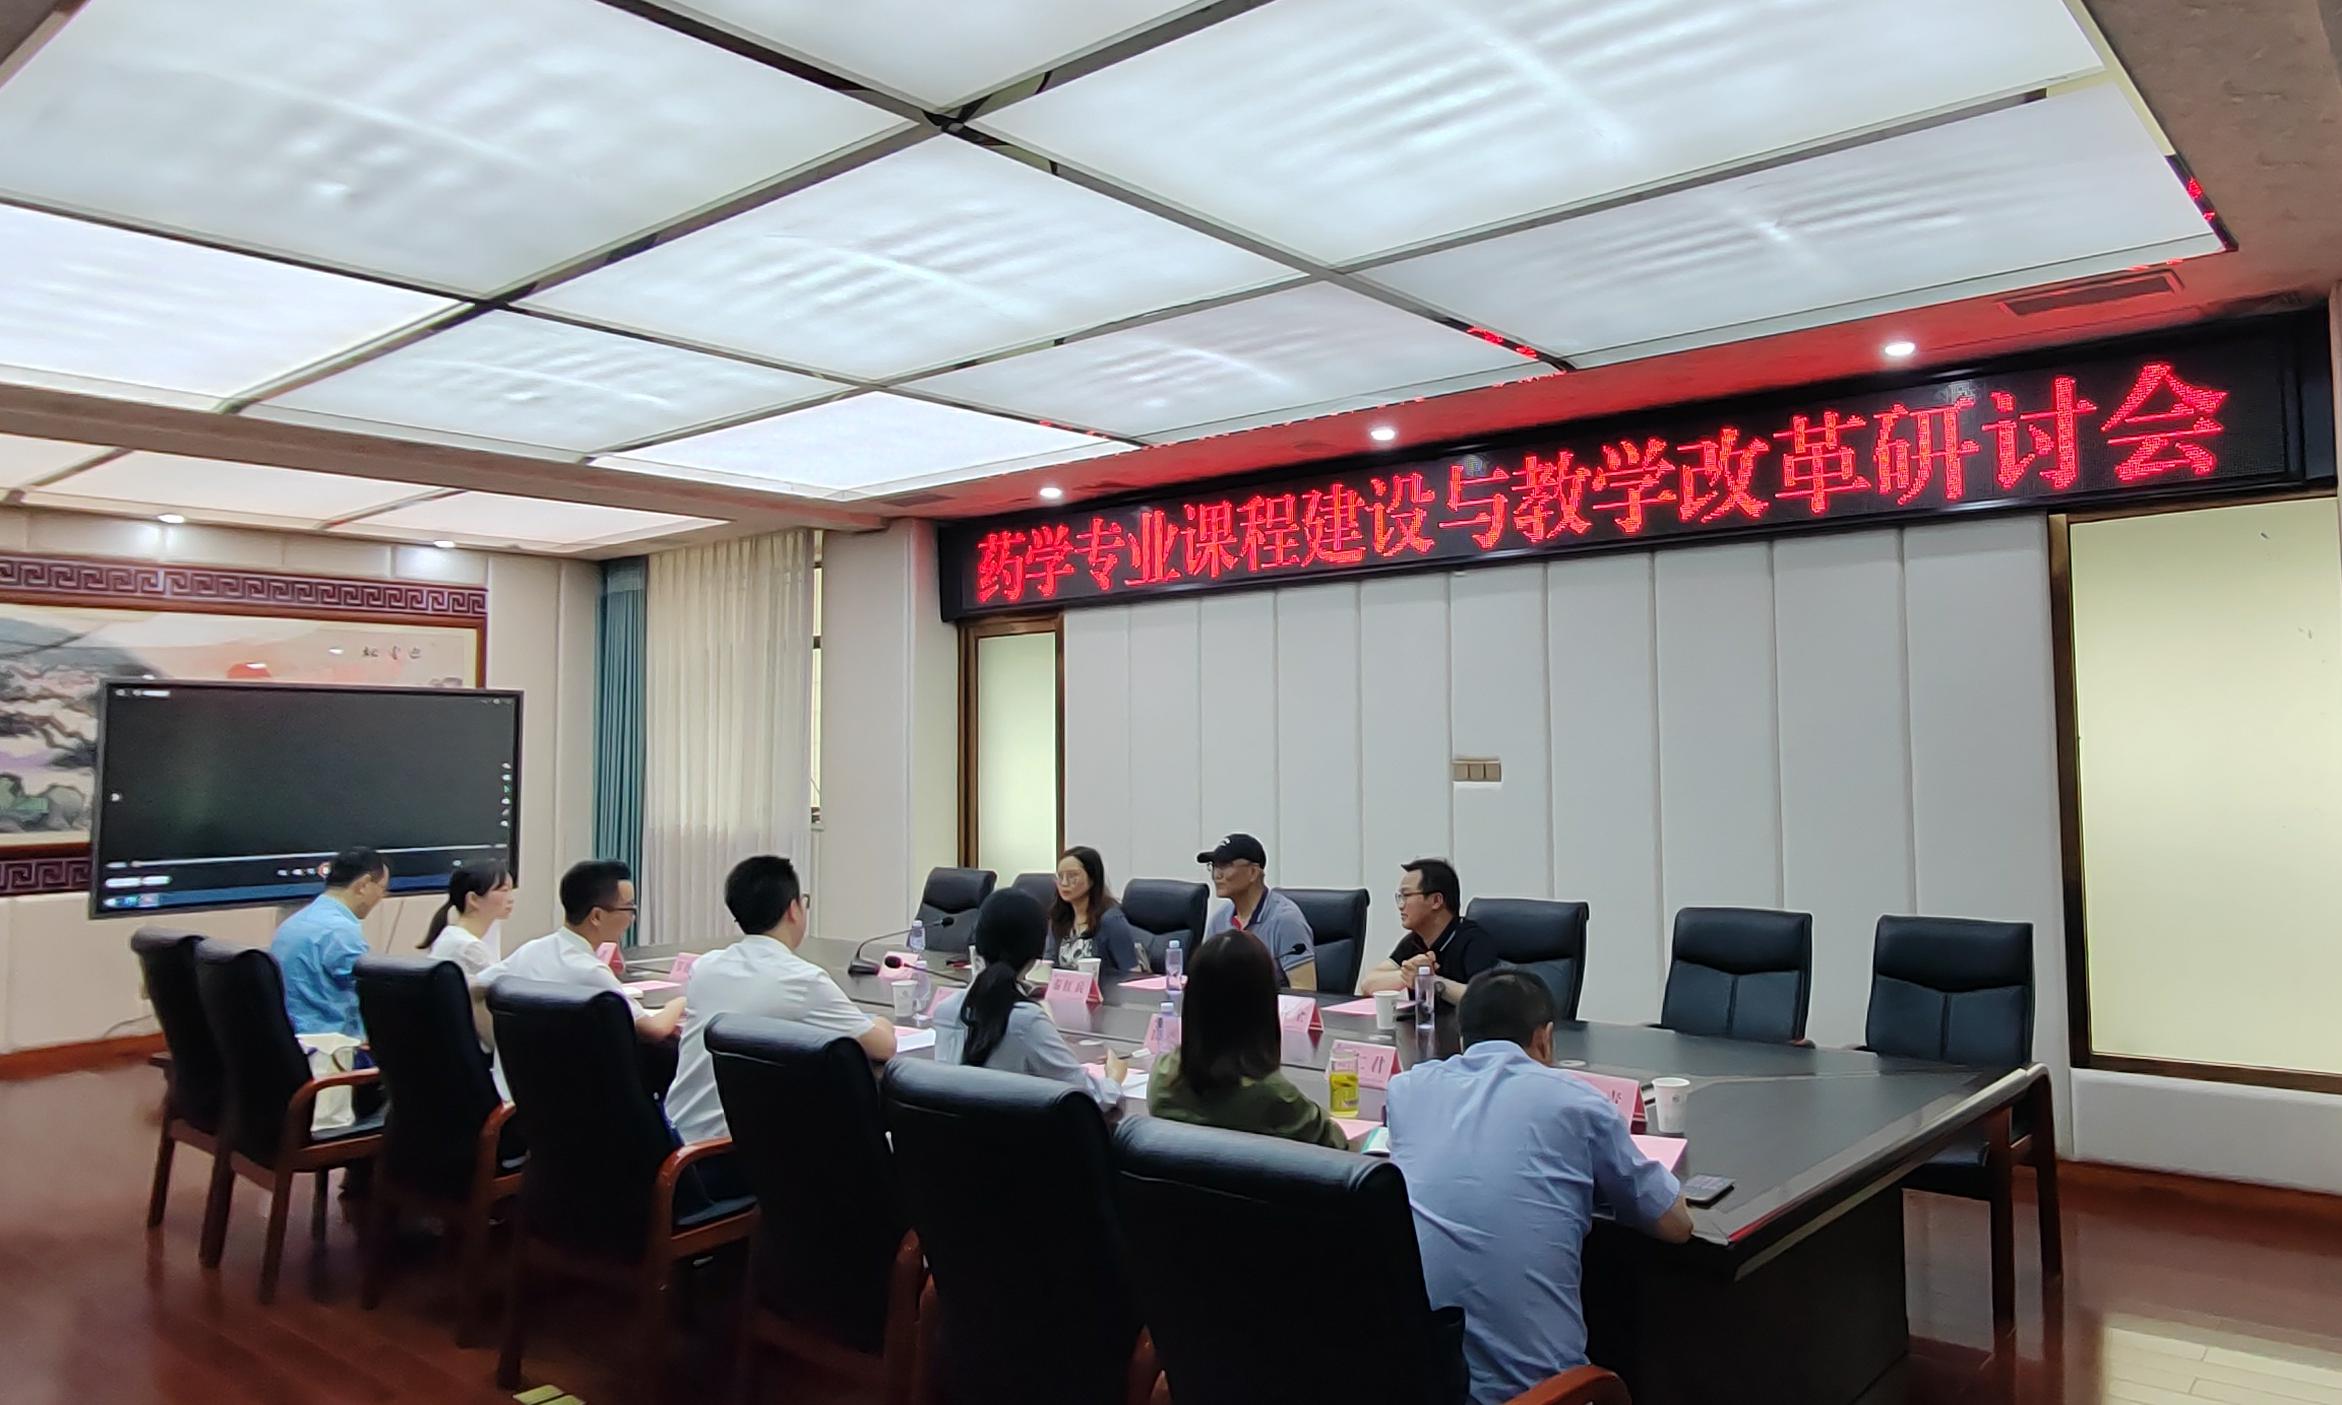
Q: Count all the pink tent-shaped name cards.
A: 9